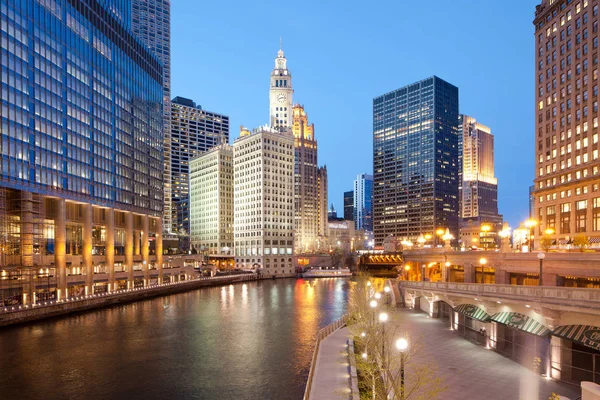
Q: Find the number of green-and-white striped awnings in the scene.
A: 3